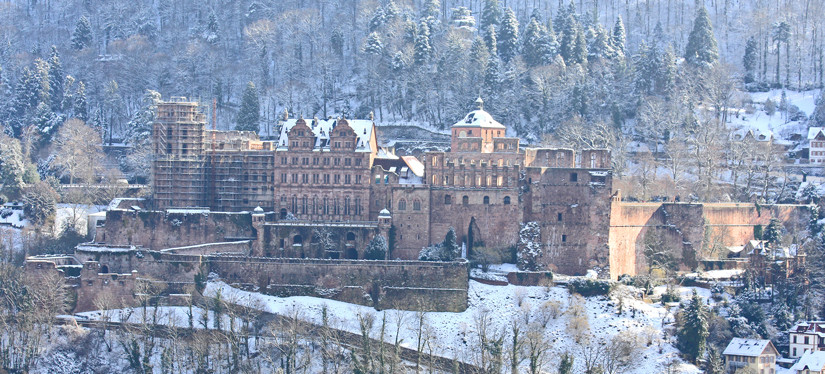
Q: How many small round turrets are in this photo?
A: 2